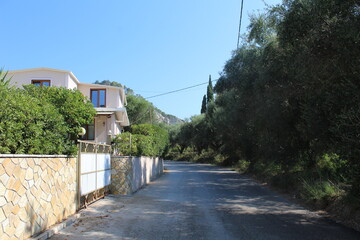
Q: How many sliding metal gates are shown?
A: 1